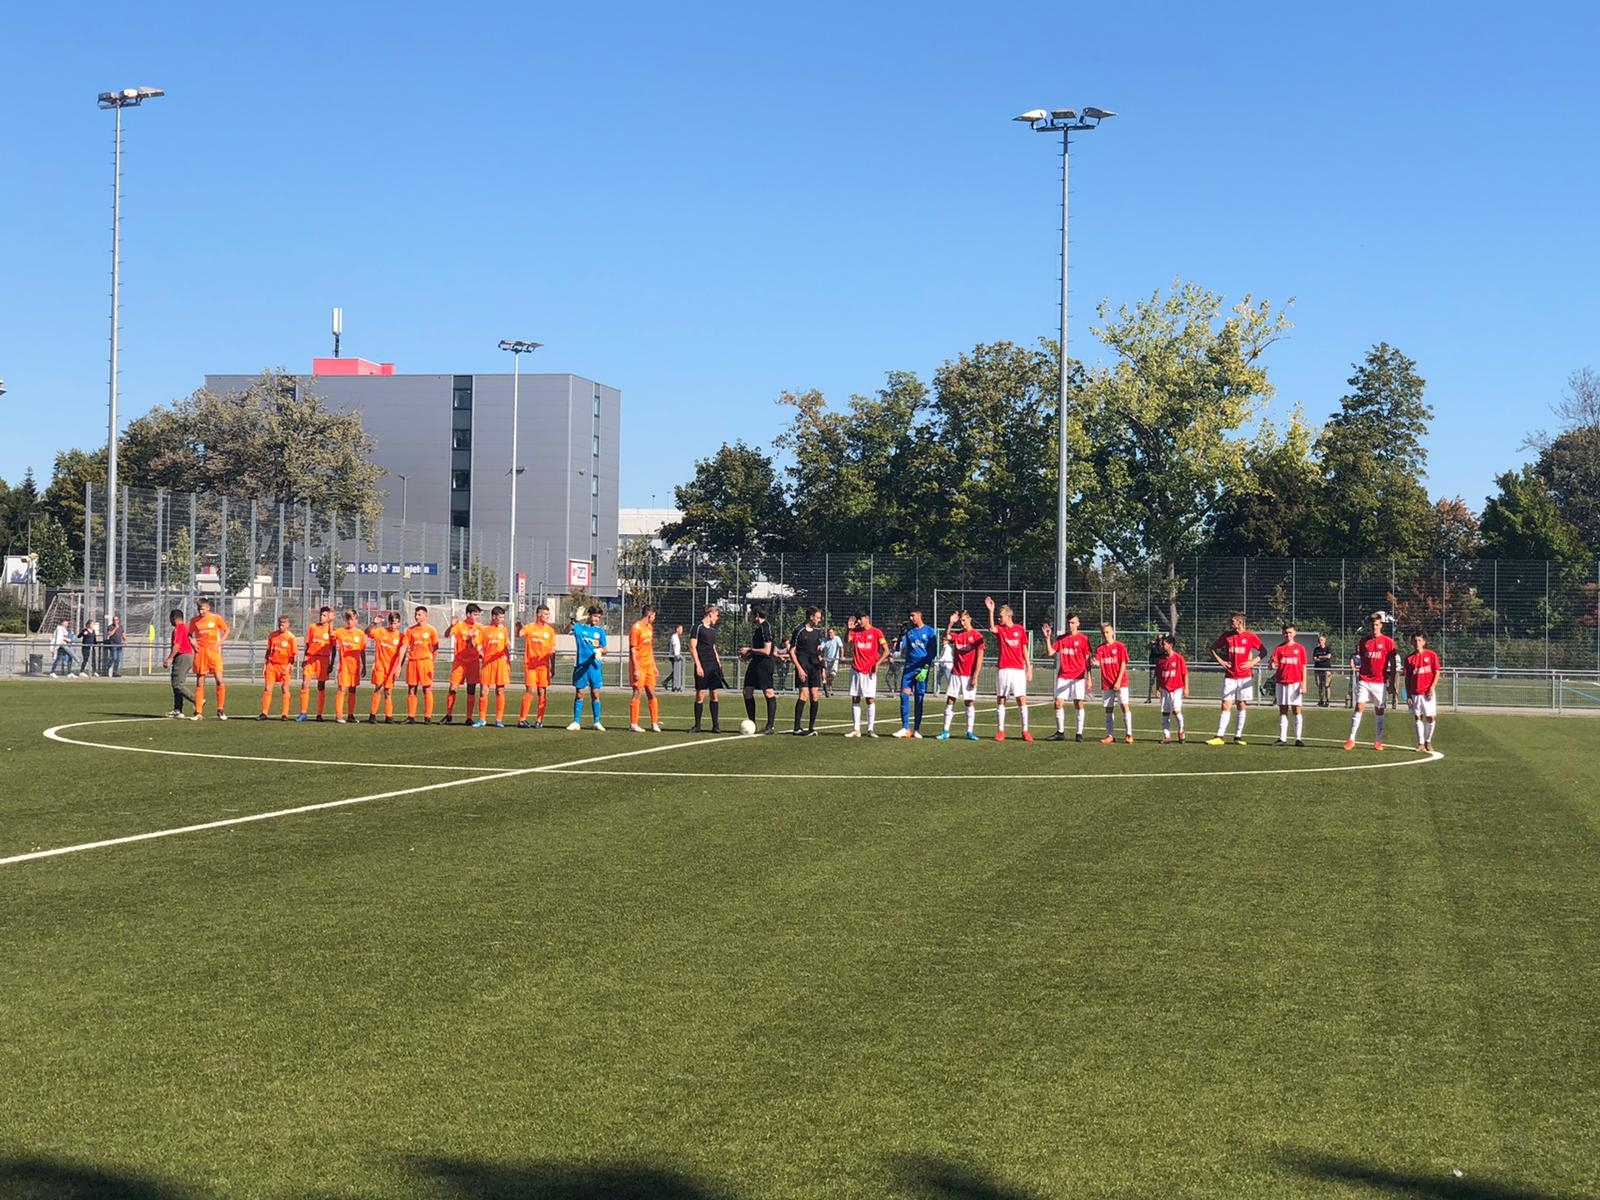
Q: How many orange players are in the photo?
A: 10